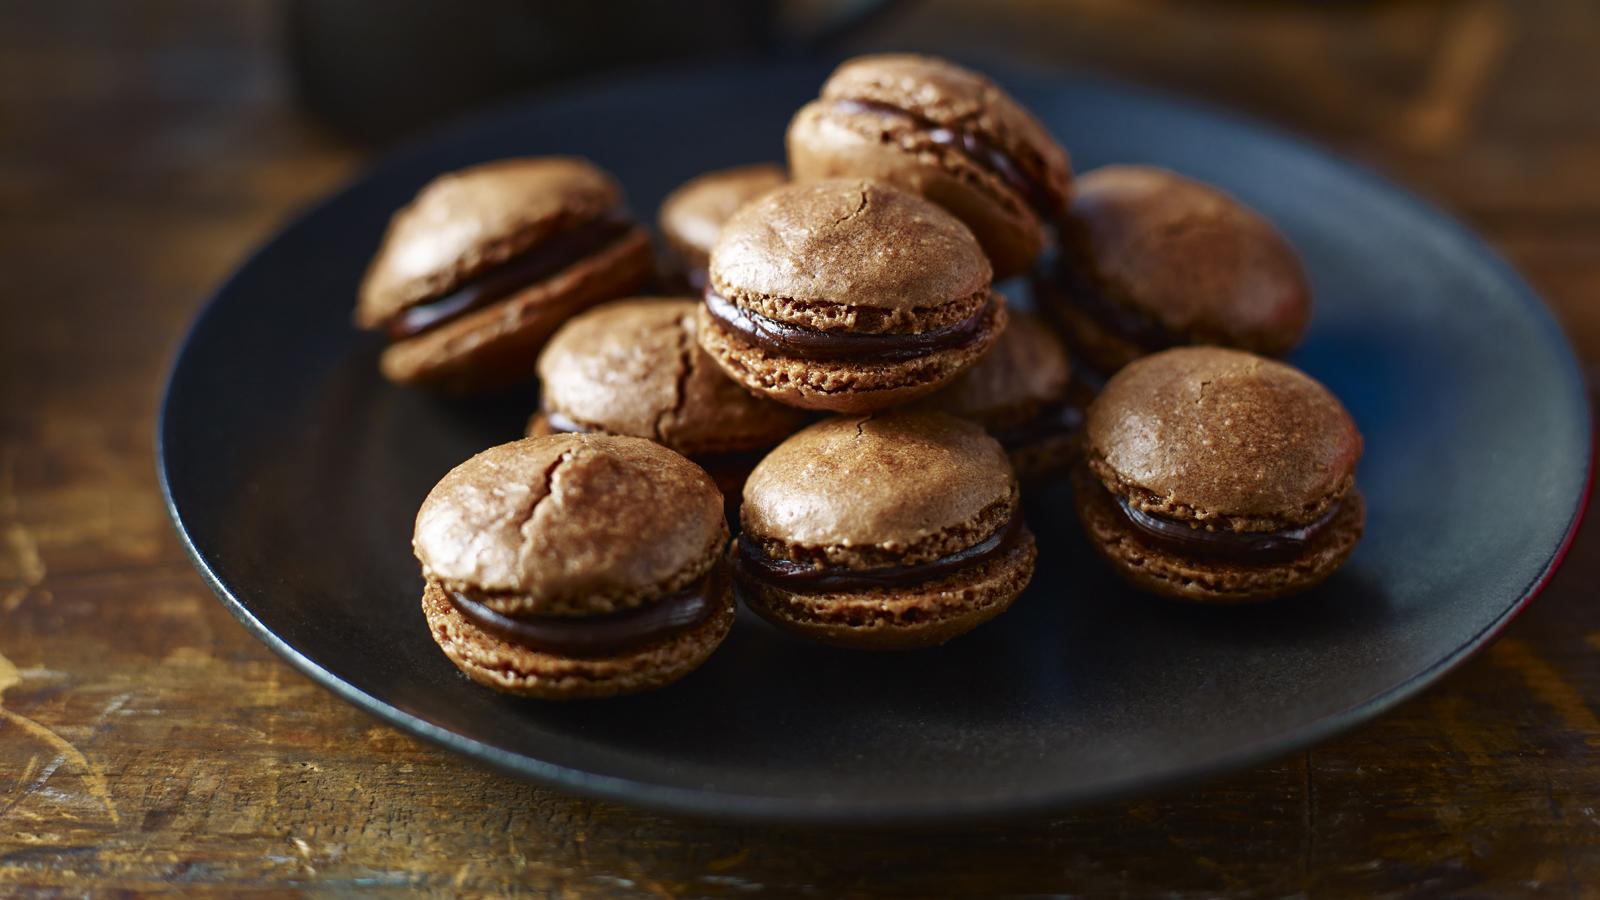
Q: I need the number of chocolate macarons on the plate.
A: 10